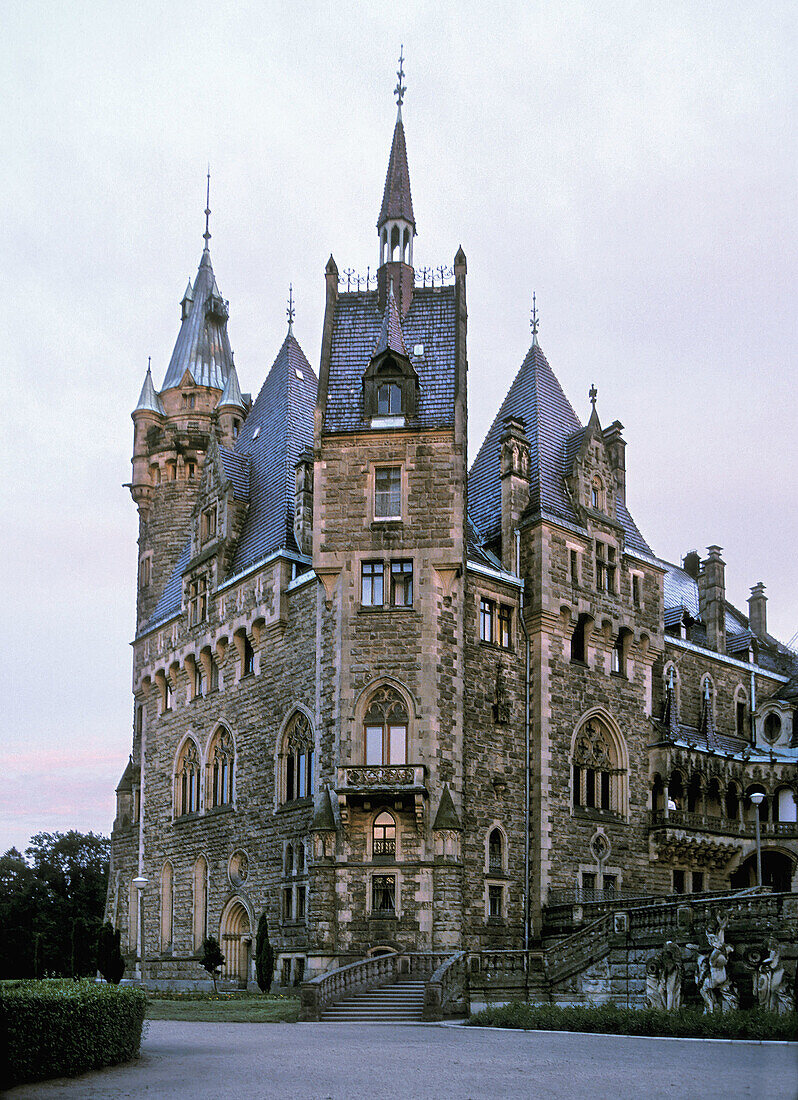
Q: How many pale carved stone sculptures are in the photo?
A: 3